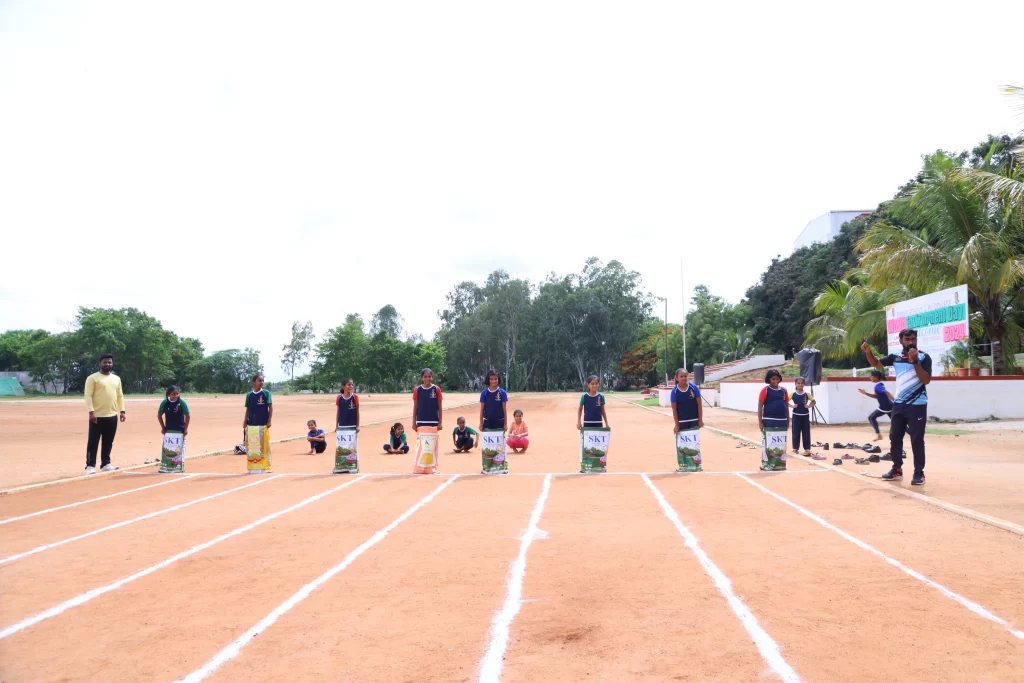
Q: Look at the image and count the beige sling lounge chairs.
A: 0